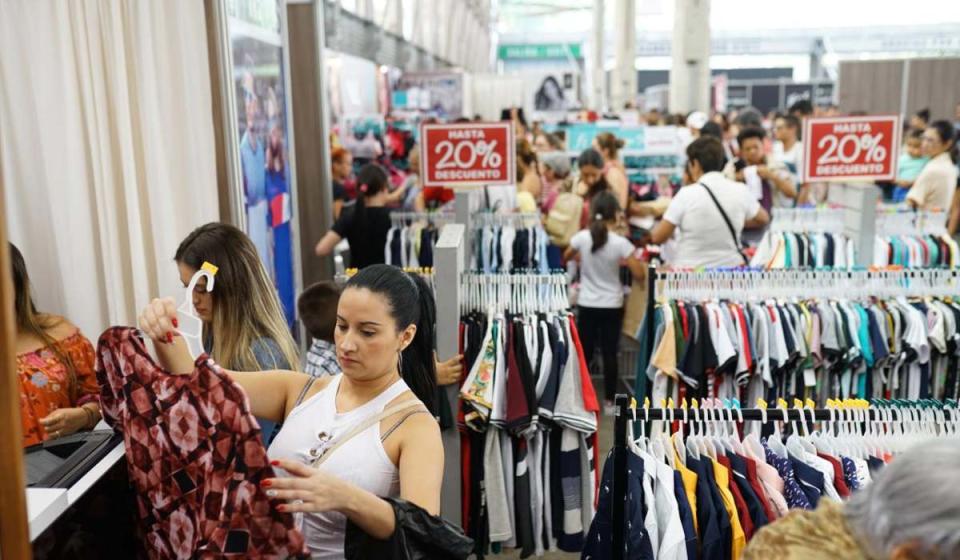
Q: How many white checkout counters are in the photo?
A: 1